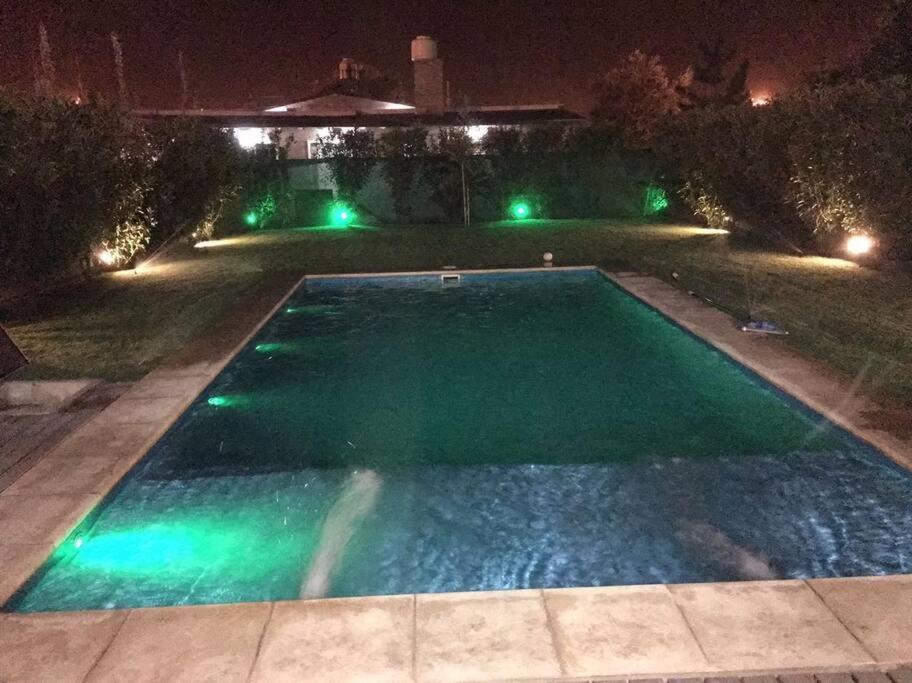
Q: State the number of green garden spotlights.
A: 4